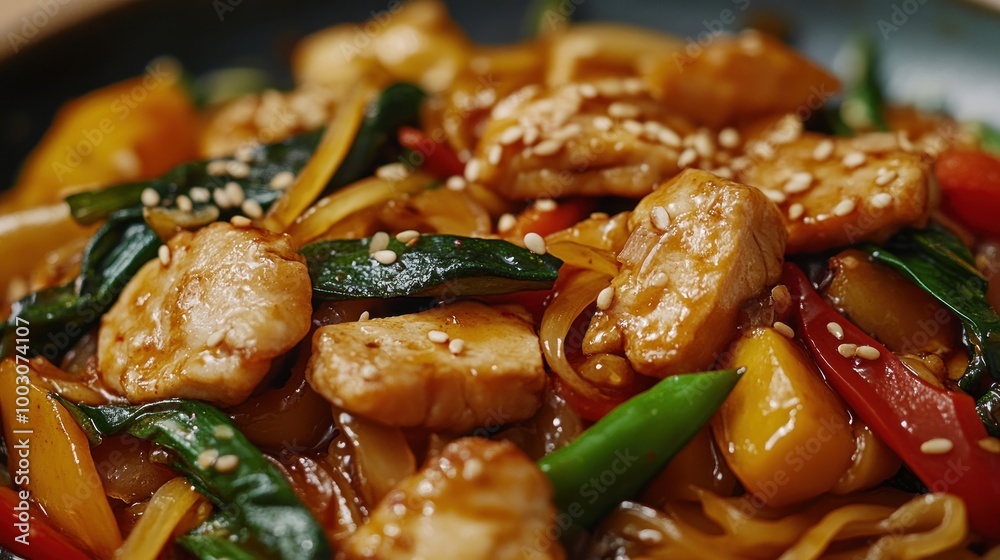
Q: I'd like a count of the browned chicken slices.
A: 6